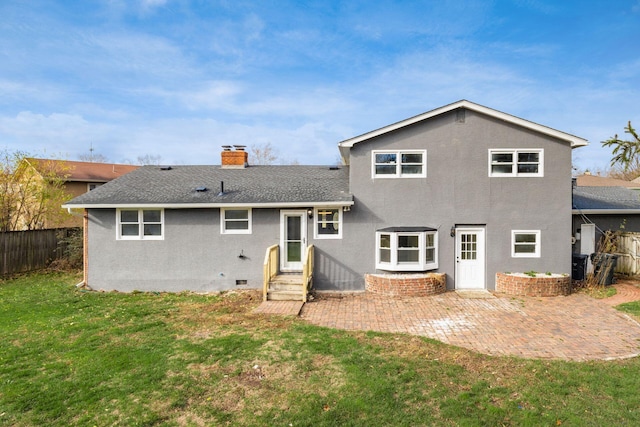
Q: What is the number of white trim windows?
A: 7